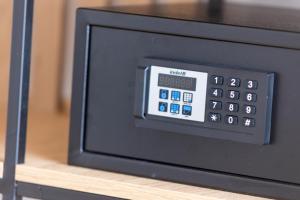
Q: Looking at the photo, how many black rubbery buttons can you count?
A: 12